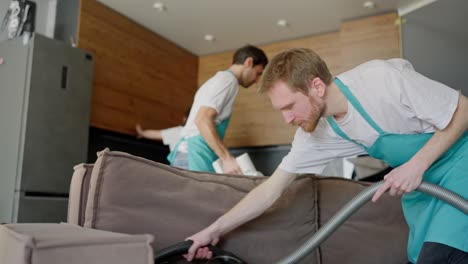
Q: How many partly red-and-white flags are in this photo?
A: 0